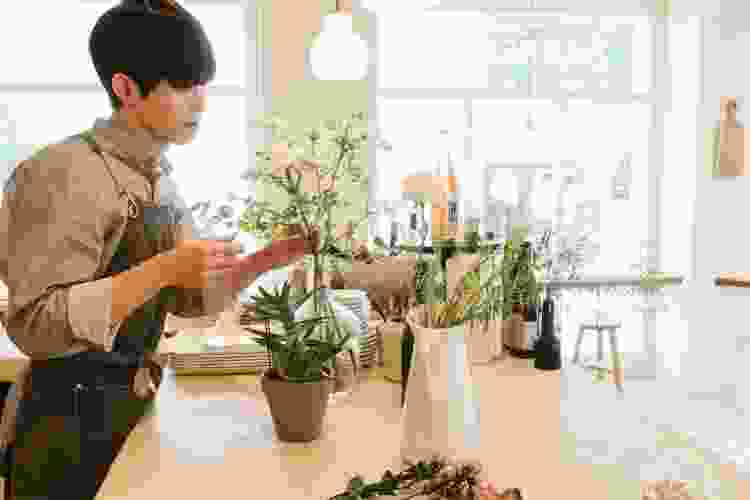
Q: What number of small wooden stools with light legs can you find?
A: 1